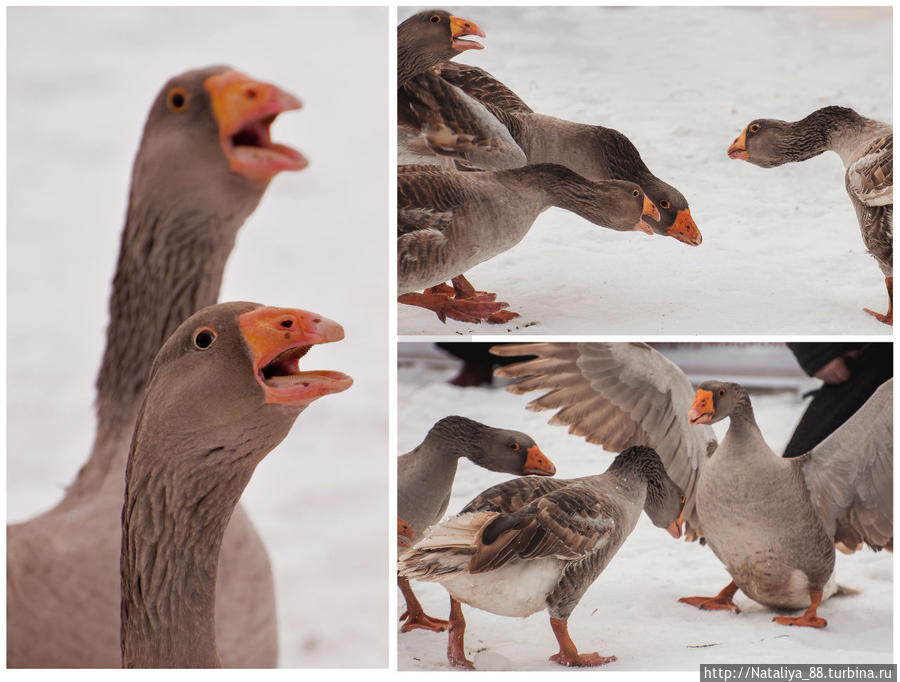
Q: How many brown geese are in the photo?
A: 9